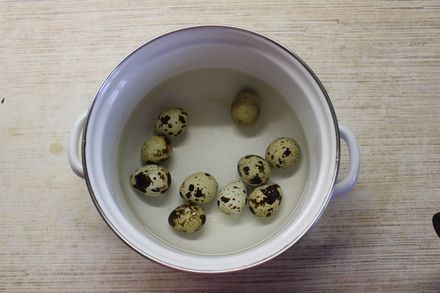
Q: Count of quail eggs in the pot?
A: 10